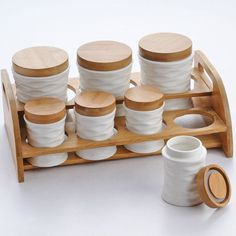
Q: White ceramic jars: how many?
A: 7